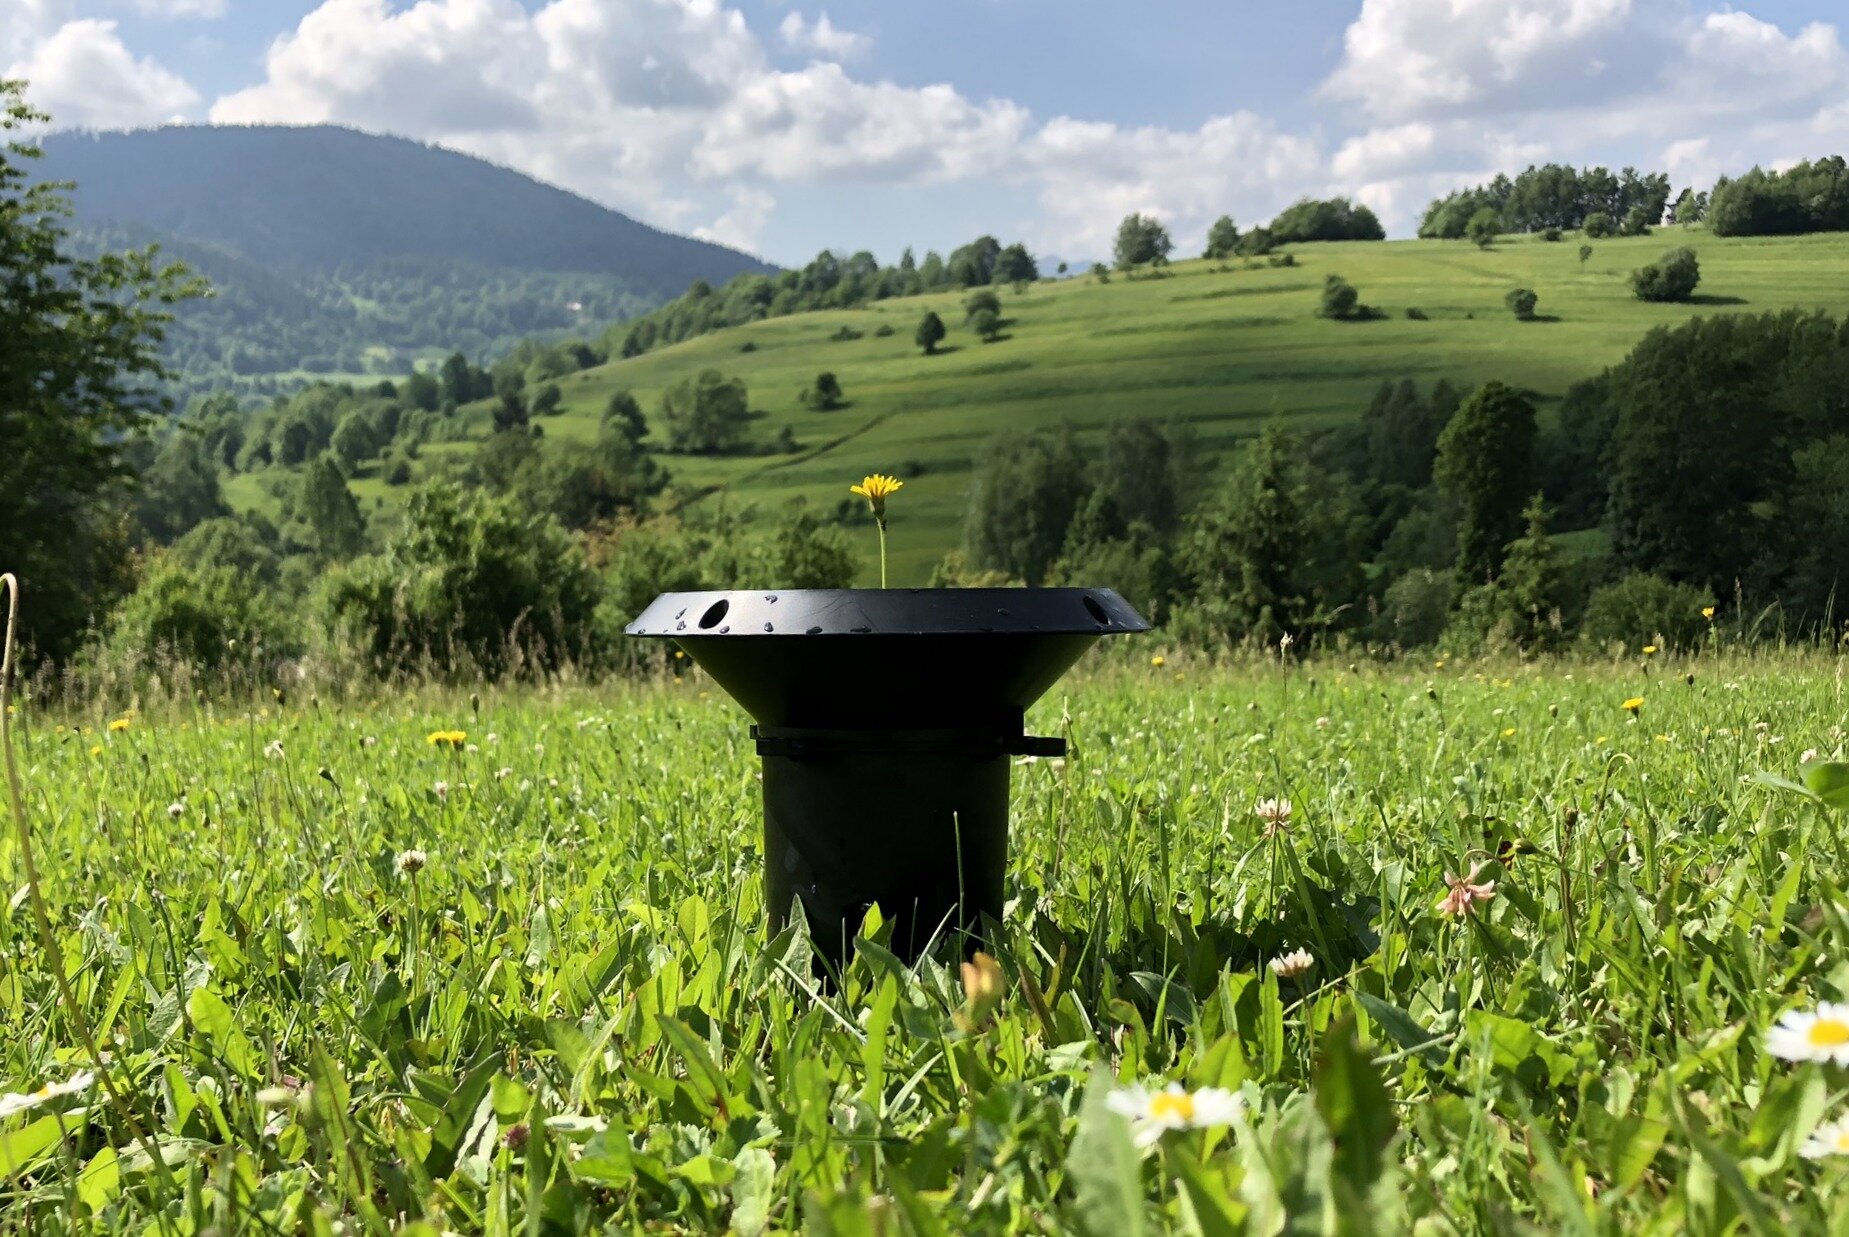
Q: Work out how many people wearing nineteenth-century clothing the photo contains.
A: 0